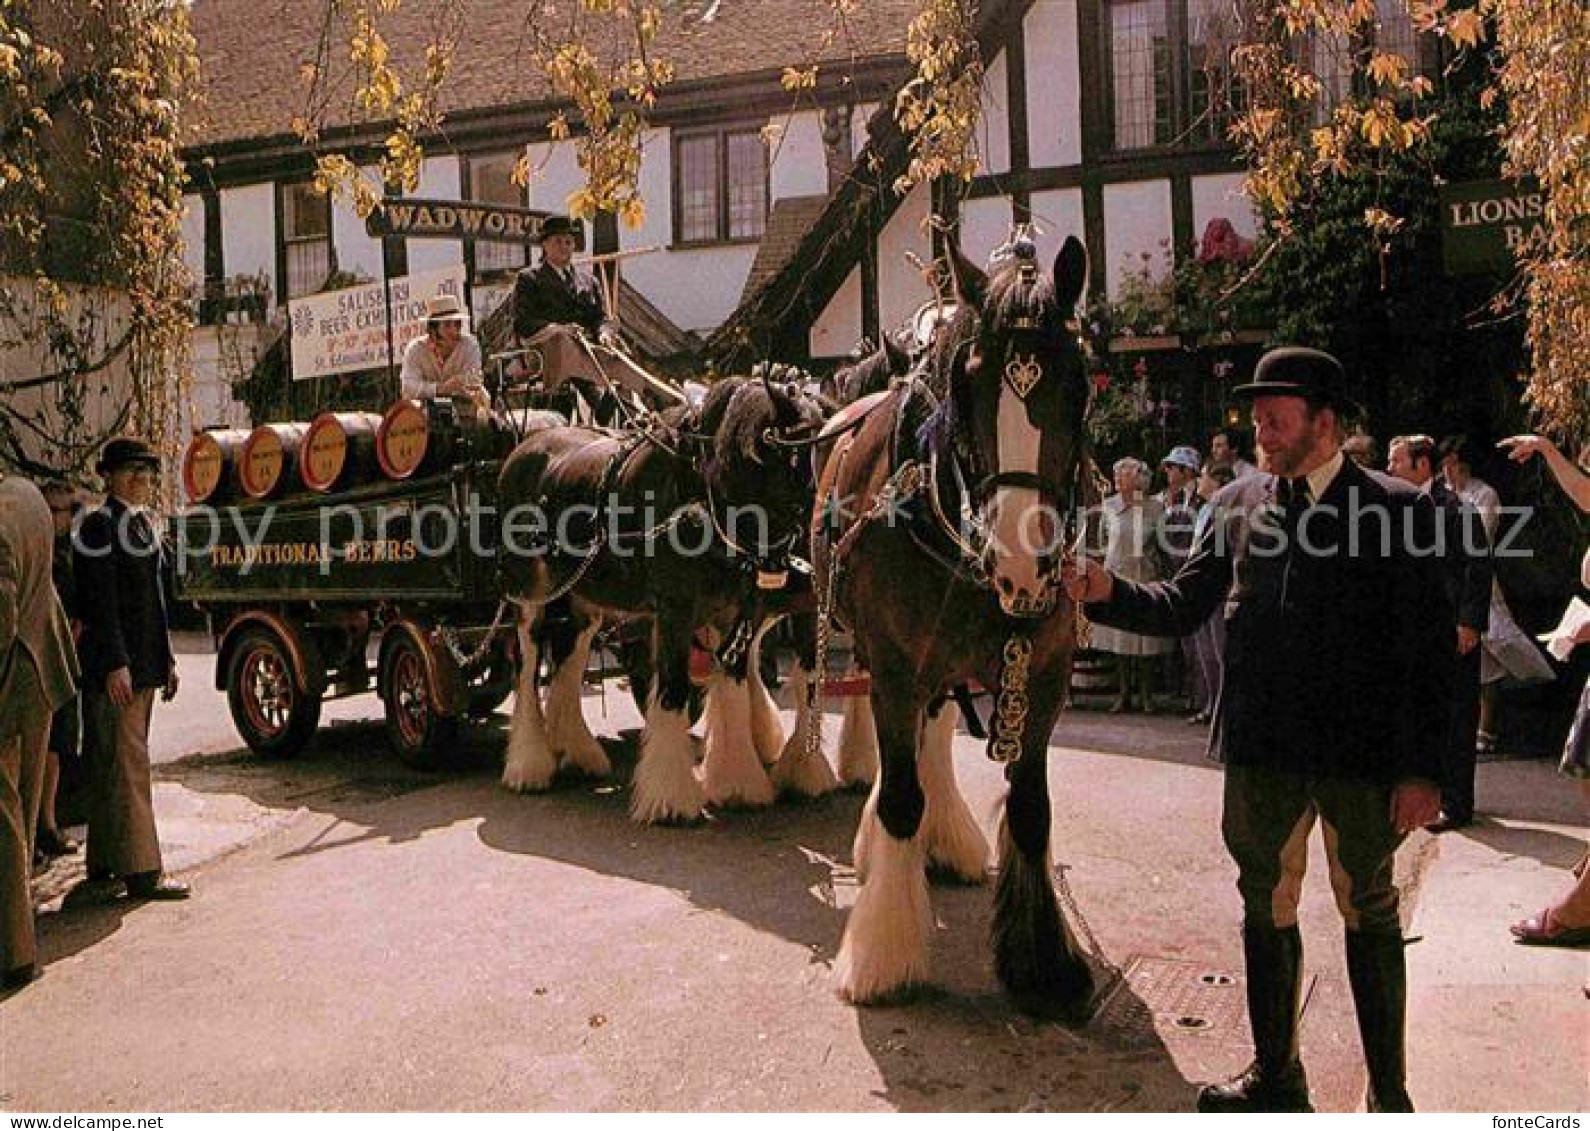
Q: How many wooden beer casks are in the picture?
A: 4